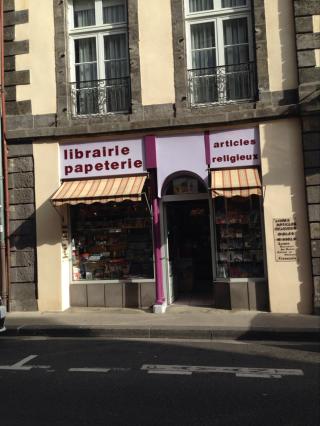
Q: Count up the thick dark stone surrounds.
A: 2